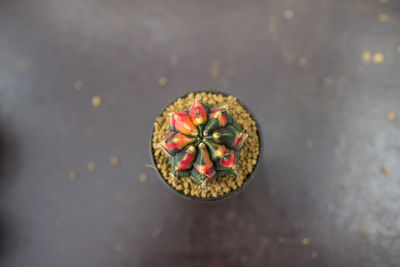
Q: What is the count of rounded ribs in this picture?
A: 8